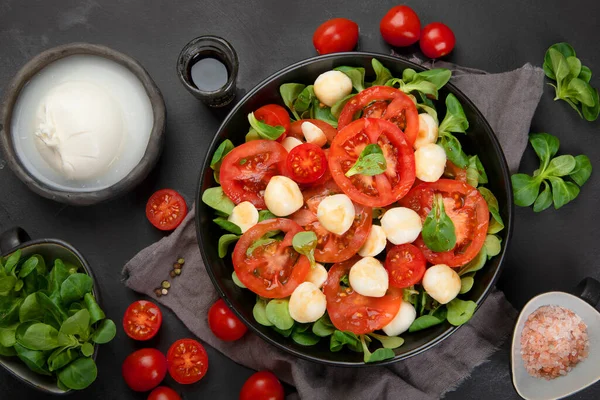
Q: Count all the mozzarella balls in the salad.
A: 15